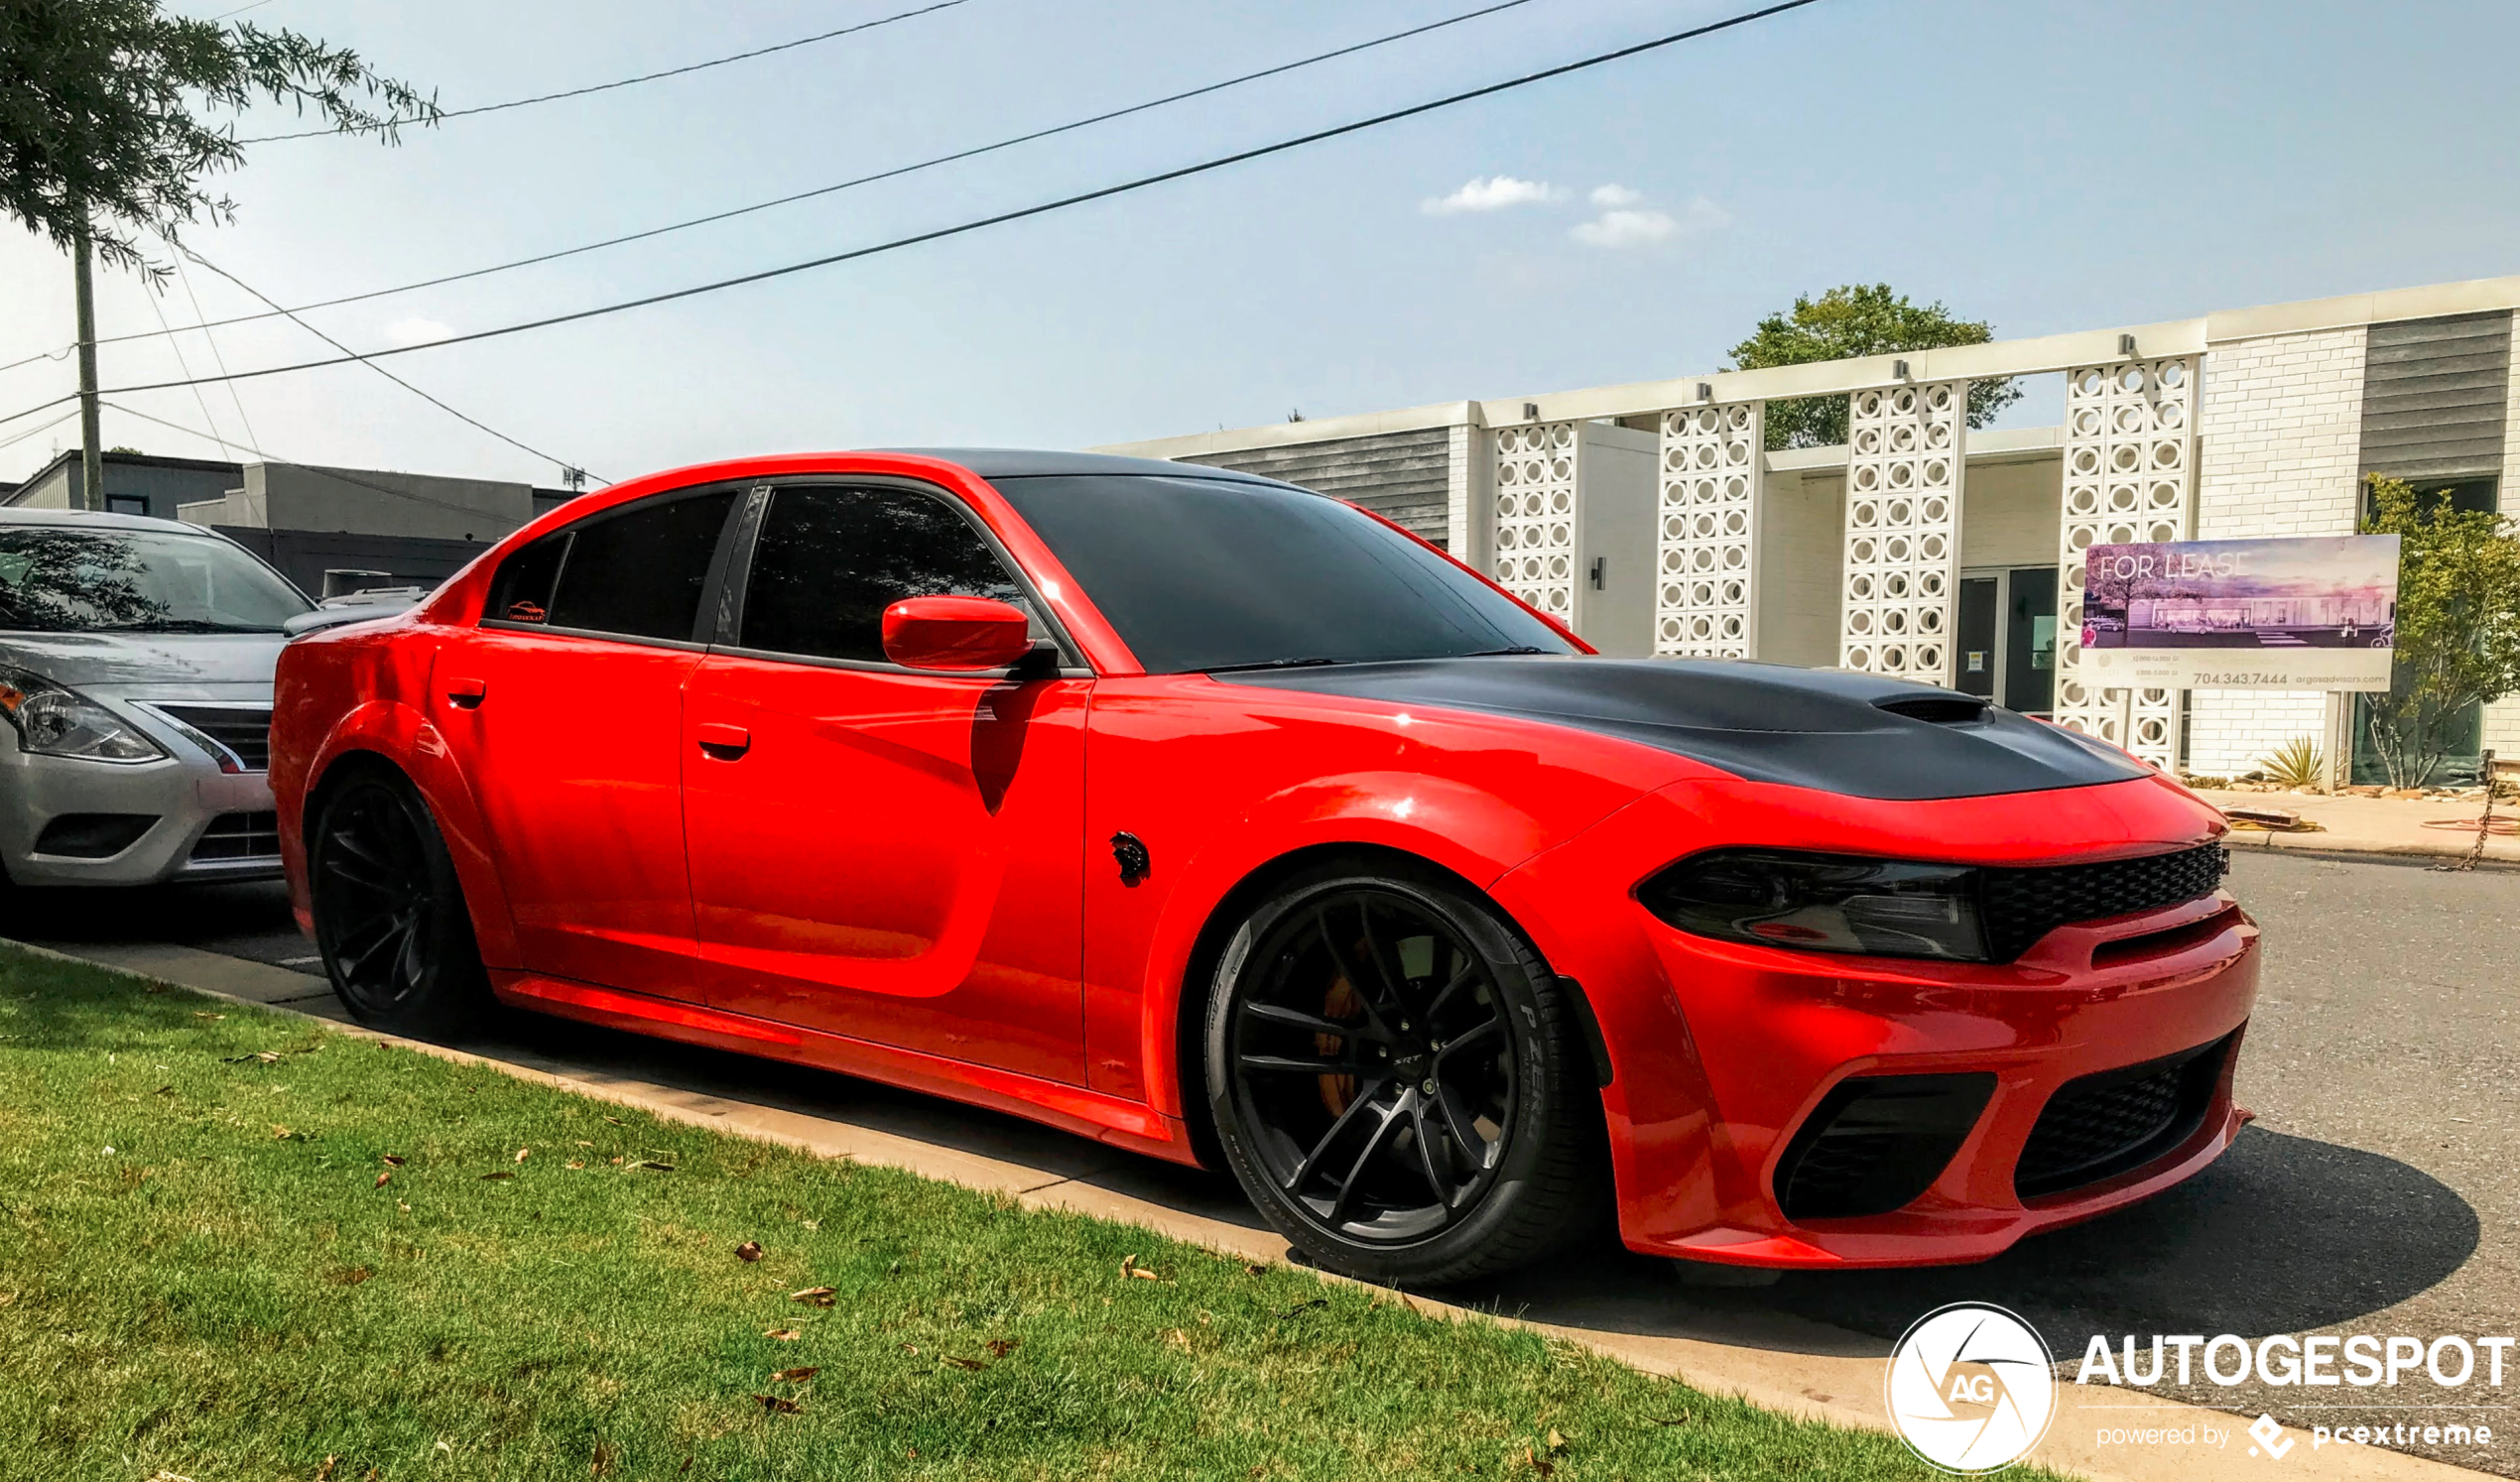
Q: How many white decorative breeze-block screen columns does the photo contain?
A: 4